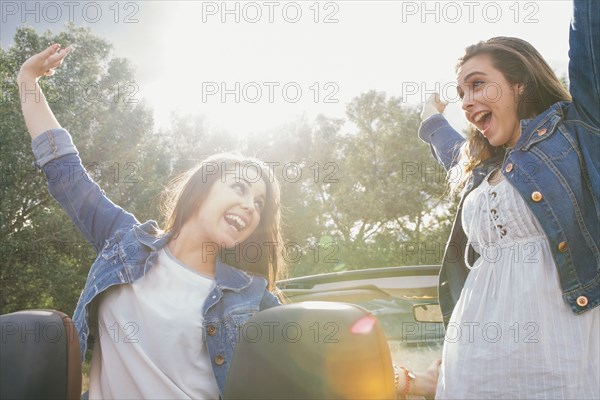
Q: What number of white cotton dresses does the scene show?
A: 1